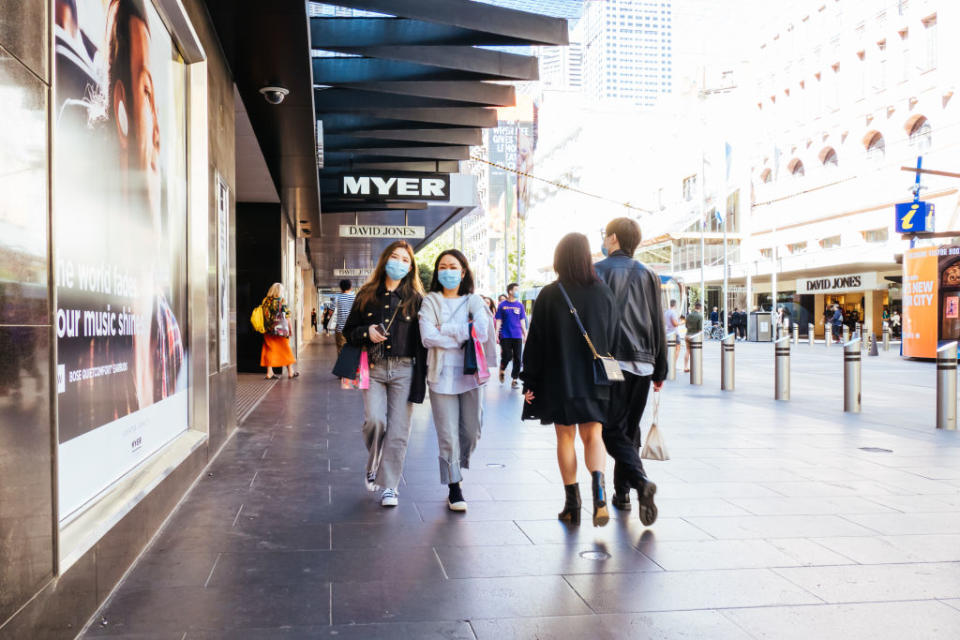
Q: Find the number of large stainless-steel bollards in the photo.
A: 6